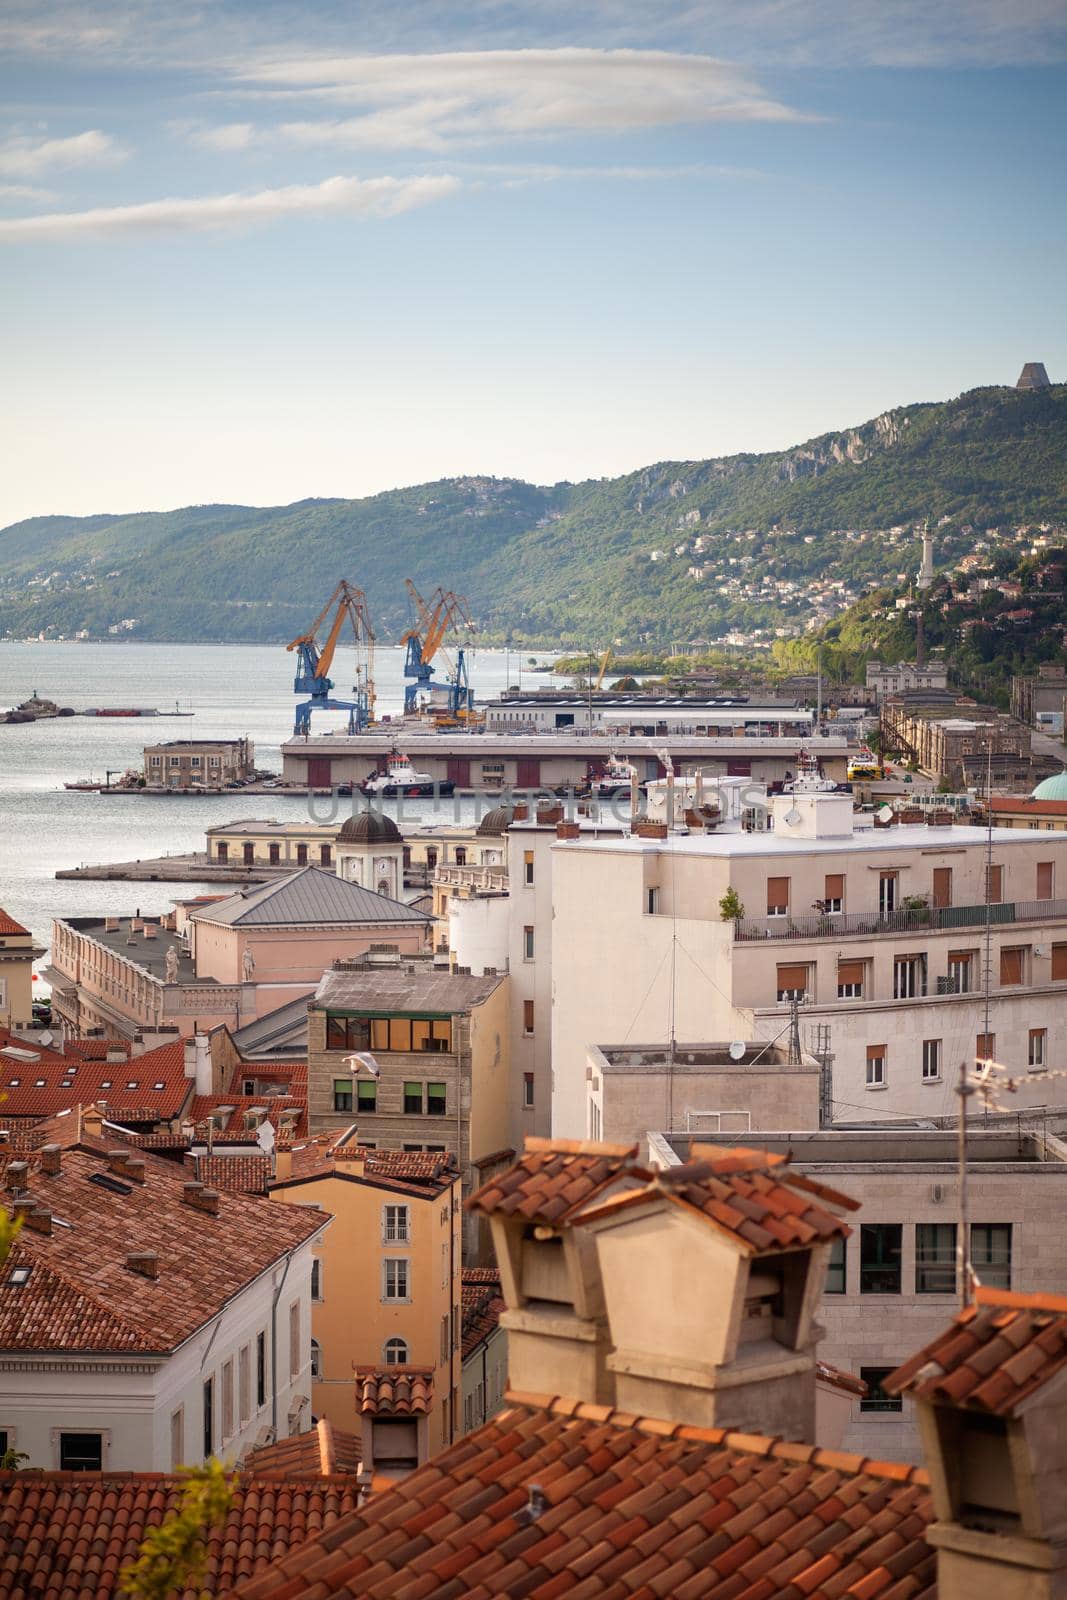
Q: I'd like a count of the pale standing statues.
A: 2